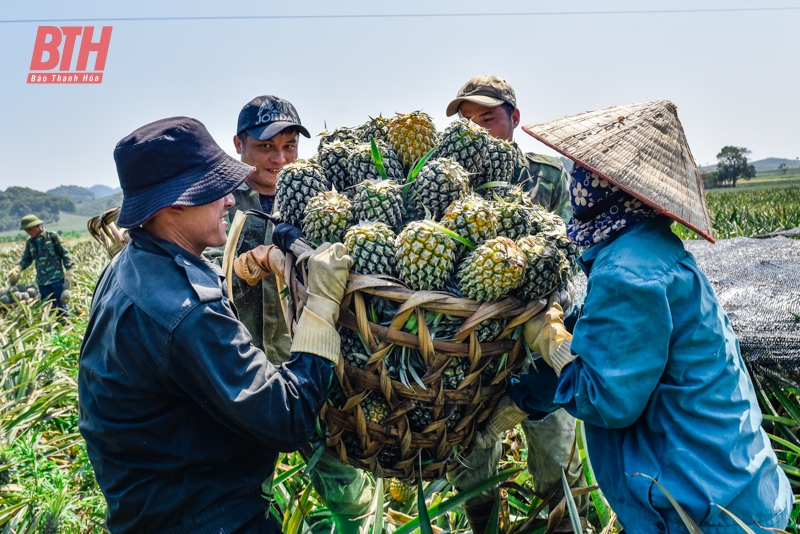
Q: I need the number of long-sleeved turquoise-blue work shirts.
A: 1